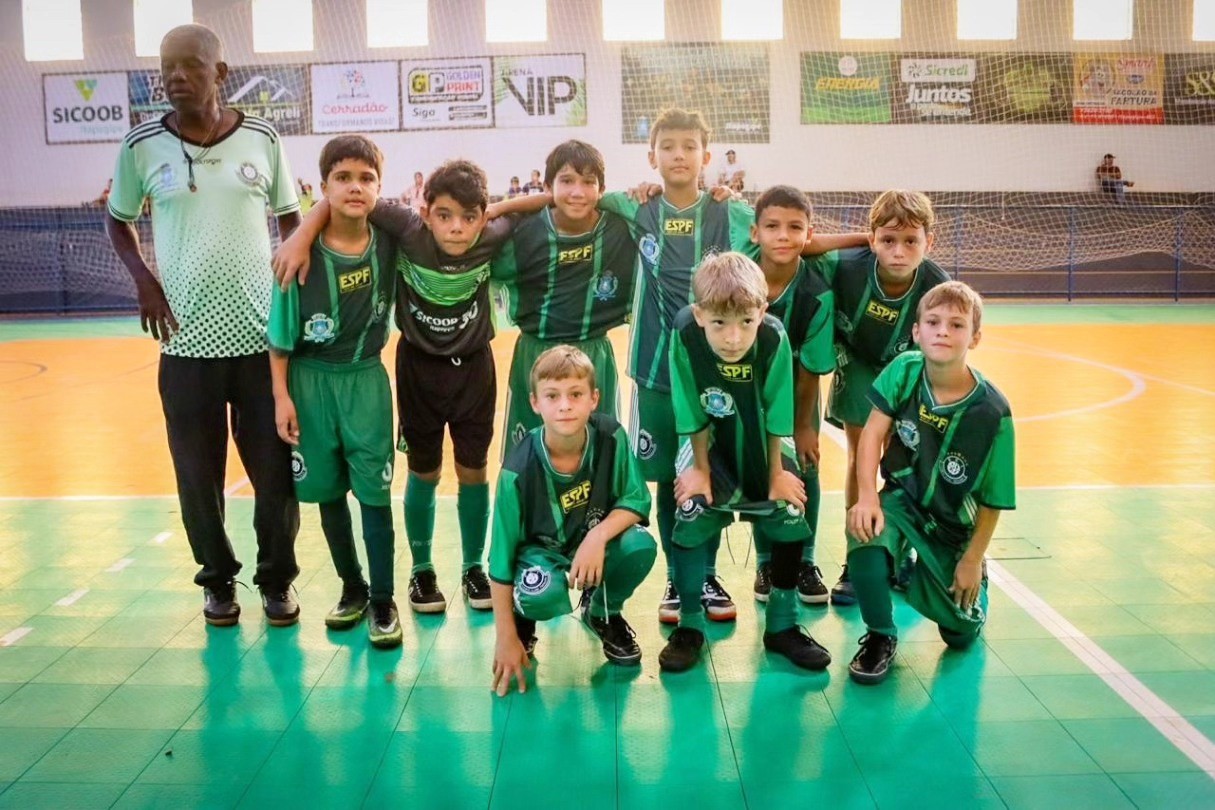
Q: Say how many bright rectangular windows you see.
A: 11